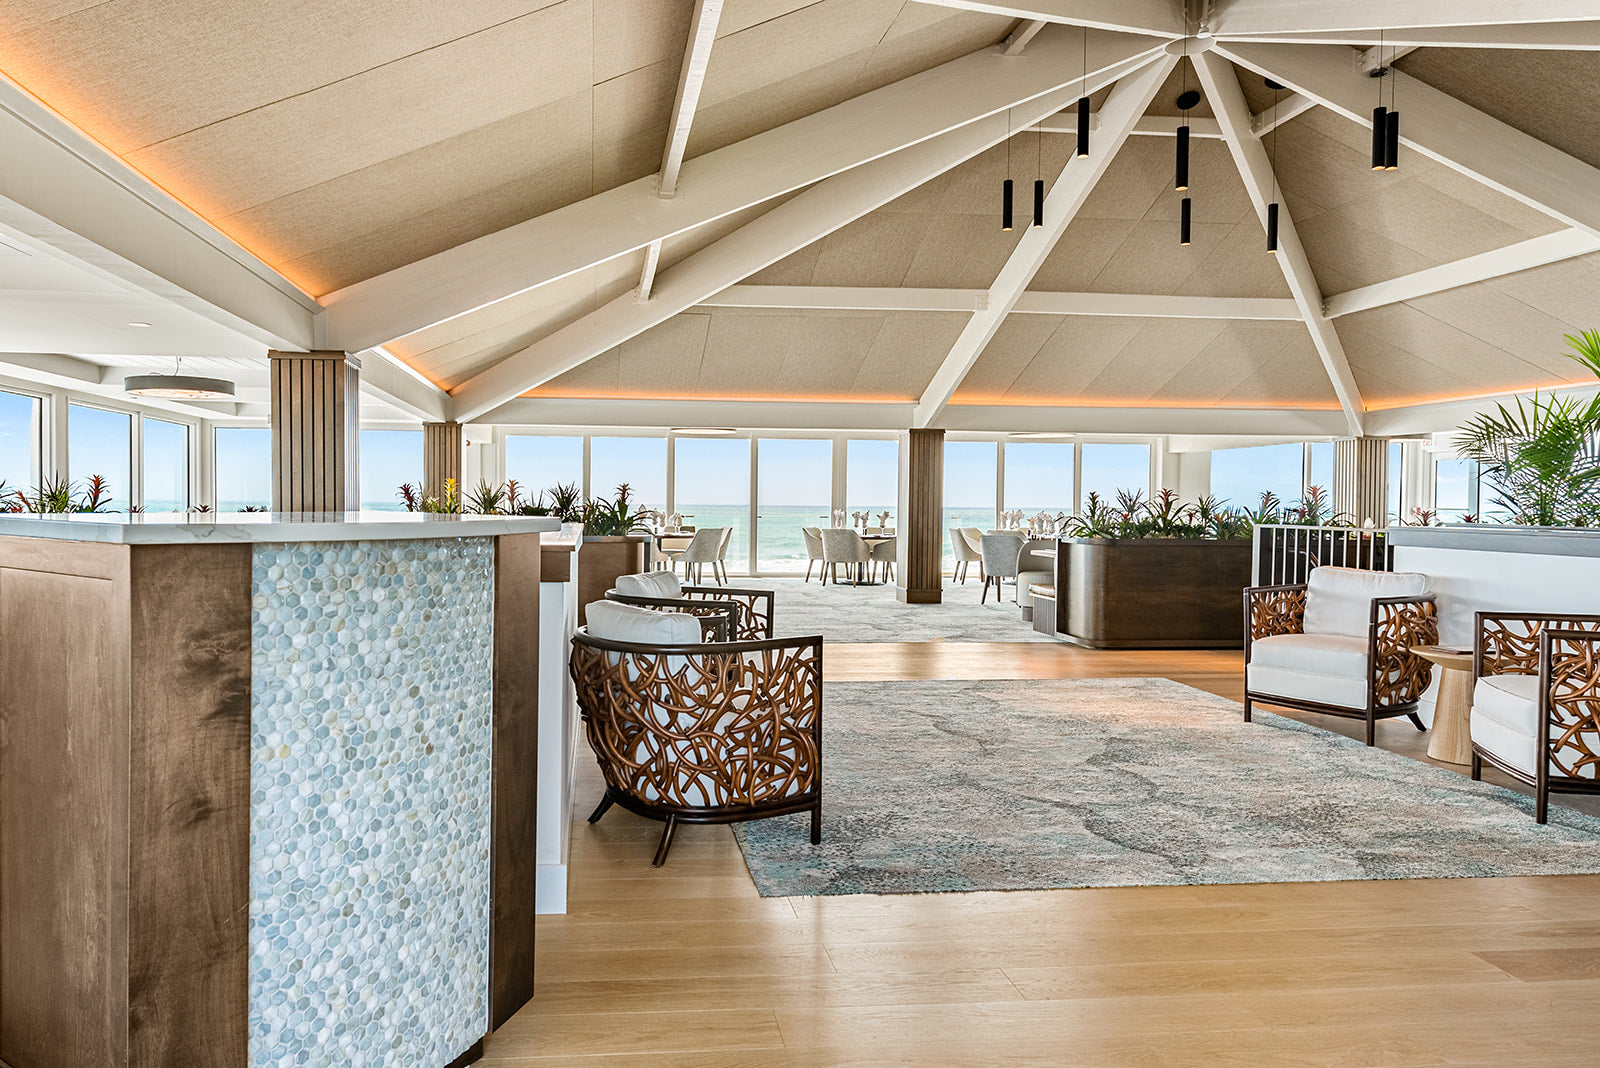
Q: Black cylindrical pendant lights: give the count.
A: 8